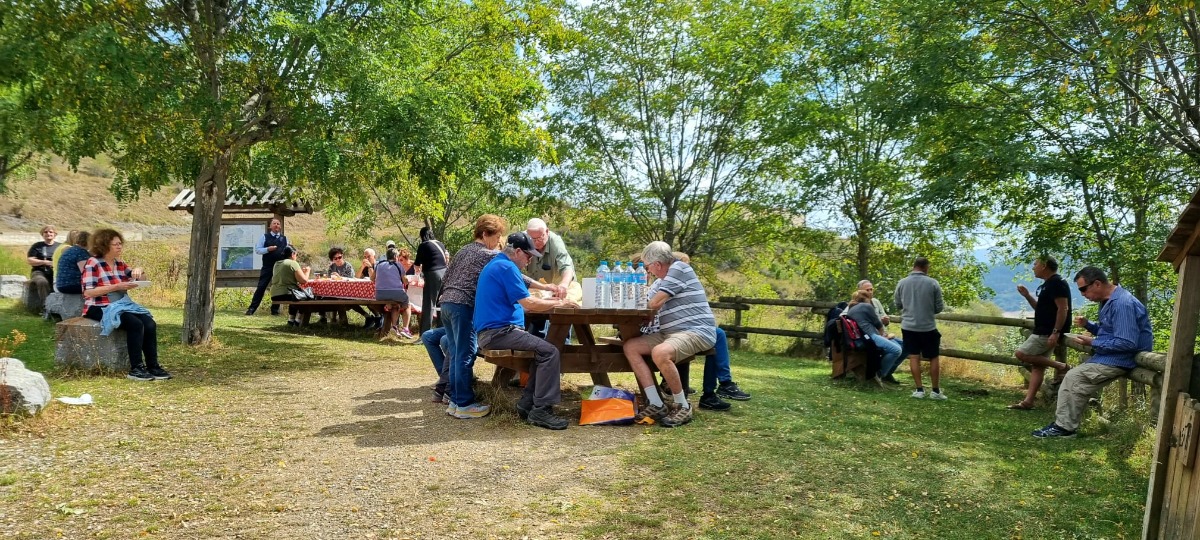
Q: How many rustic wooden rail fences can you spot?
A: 1